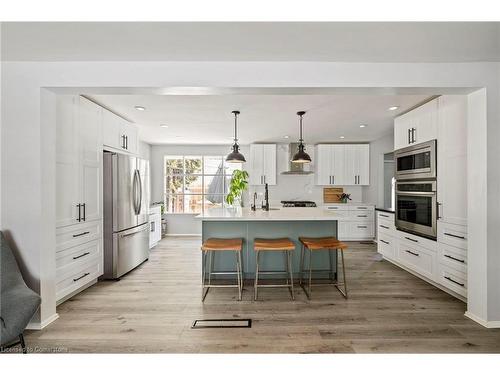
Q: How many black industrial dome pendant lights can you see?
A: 2